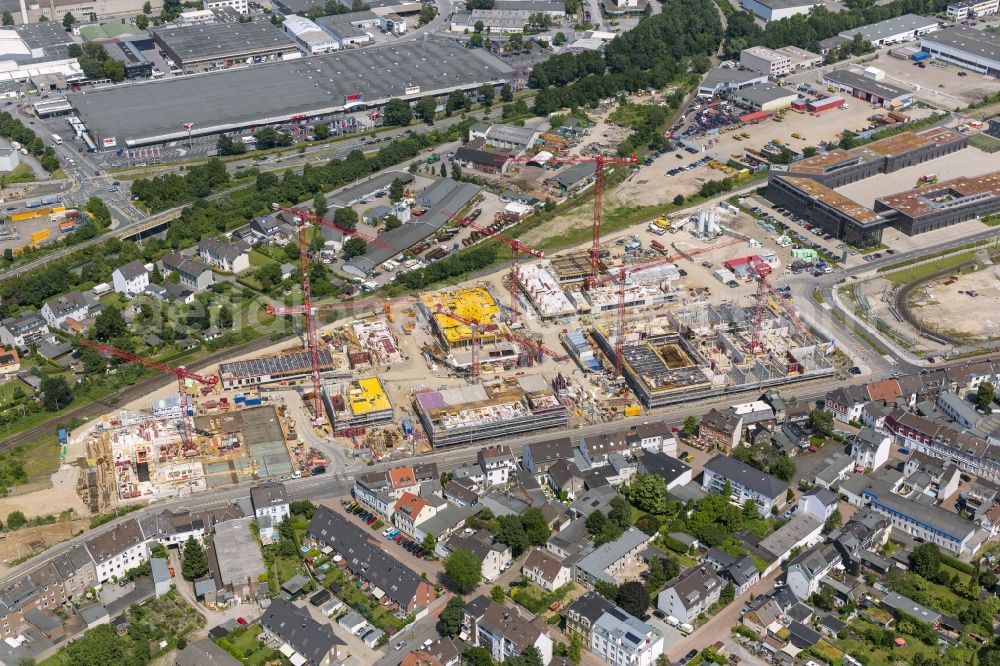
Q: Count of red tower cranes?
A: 8